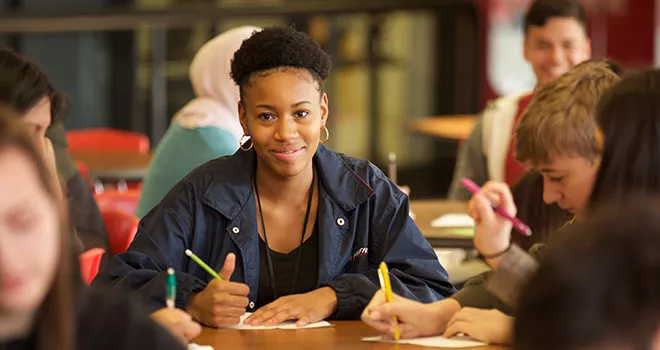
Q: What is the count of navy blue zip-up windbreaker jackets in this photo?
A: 1